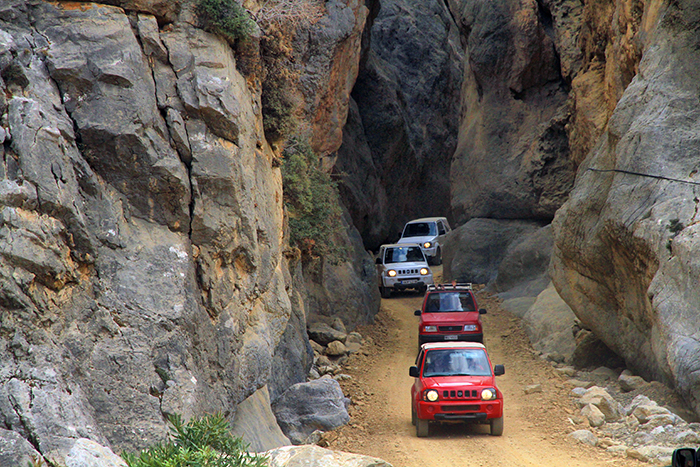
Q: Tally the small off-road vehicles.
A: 4